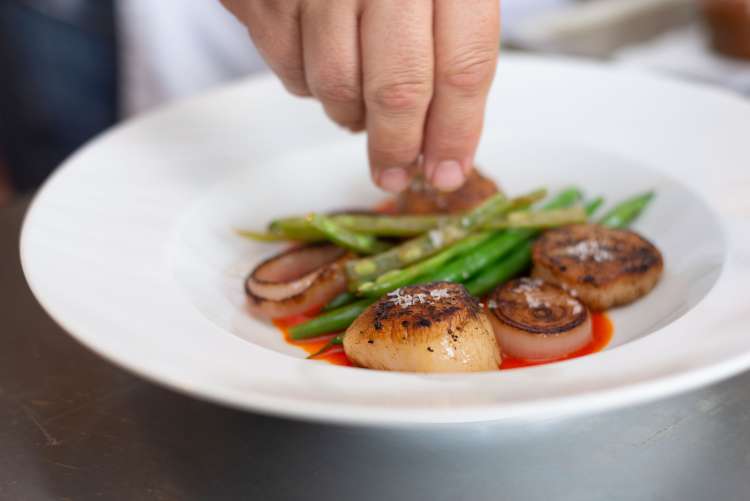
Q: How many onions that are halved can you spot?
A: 2